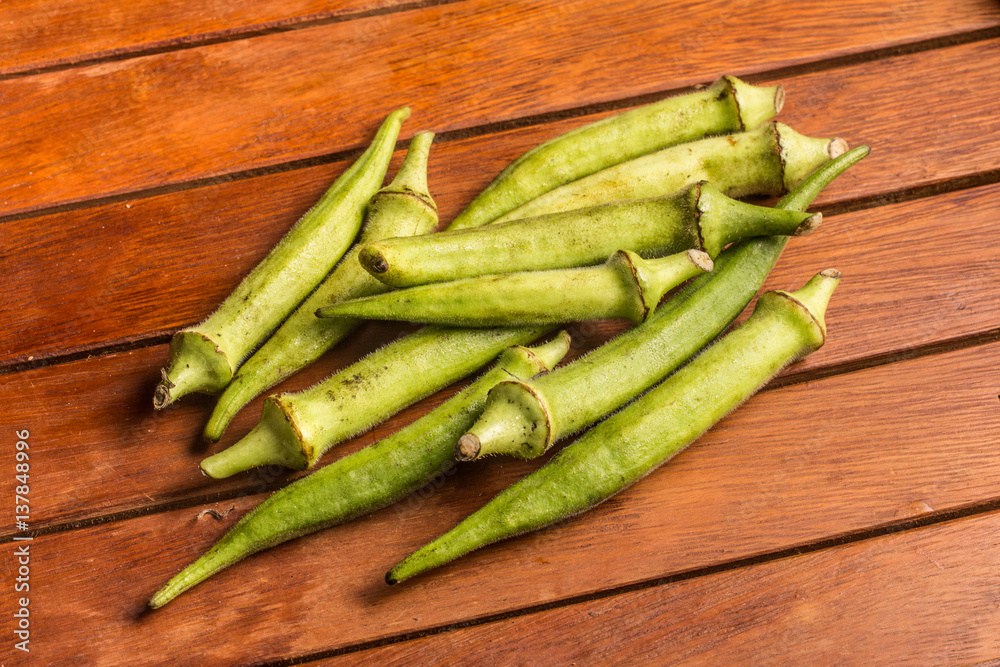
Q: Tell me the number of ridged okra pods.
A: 10